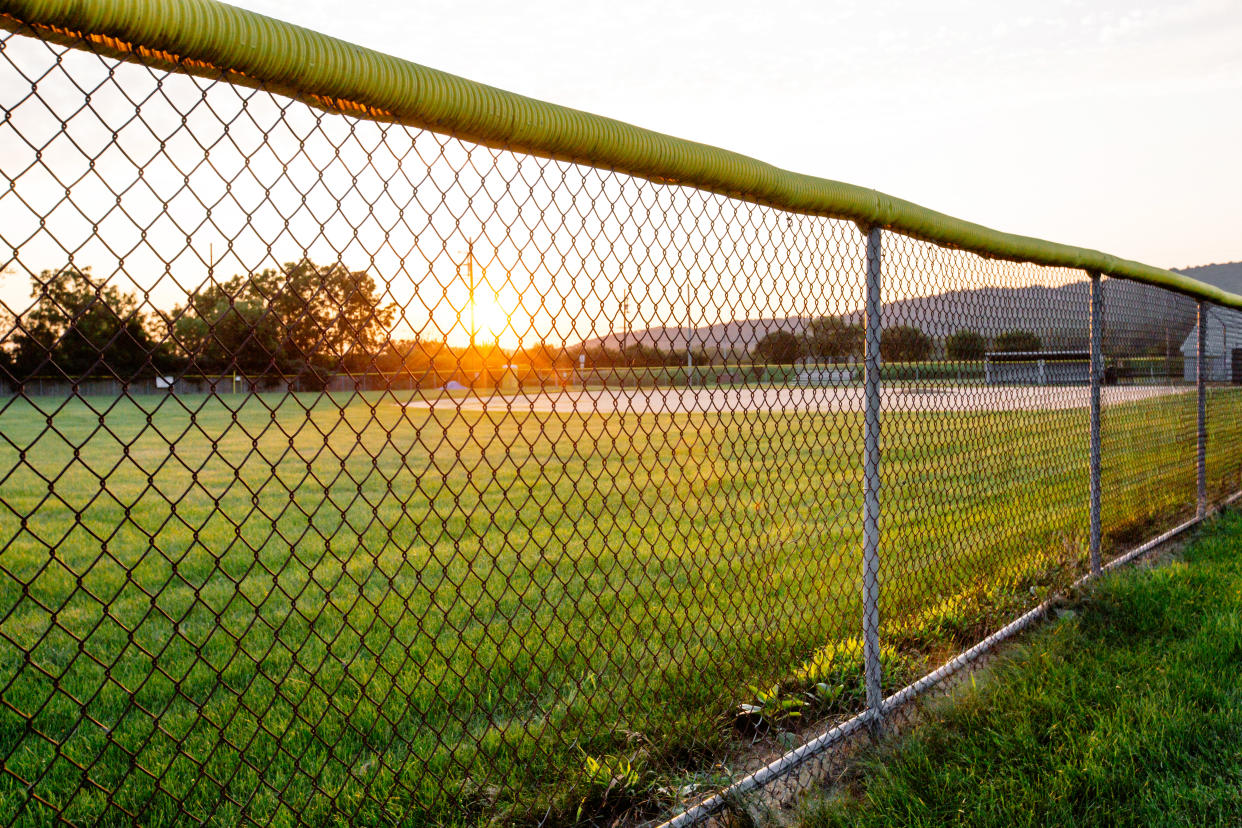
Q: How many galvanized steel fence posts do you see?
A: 3